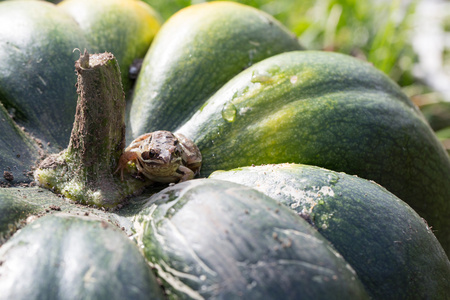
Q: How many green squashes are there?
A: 1